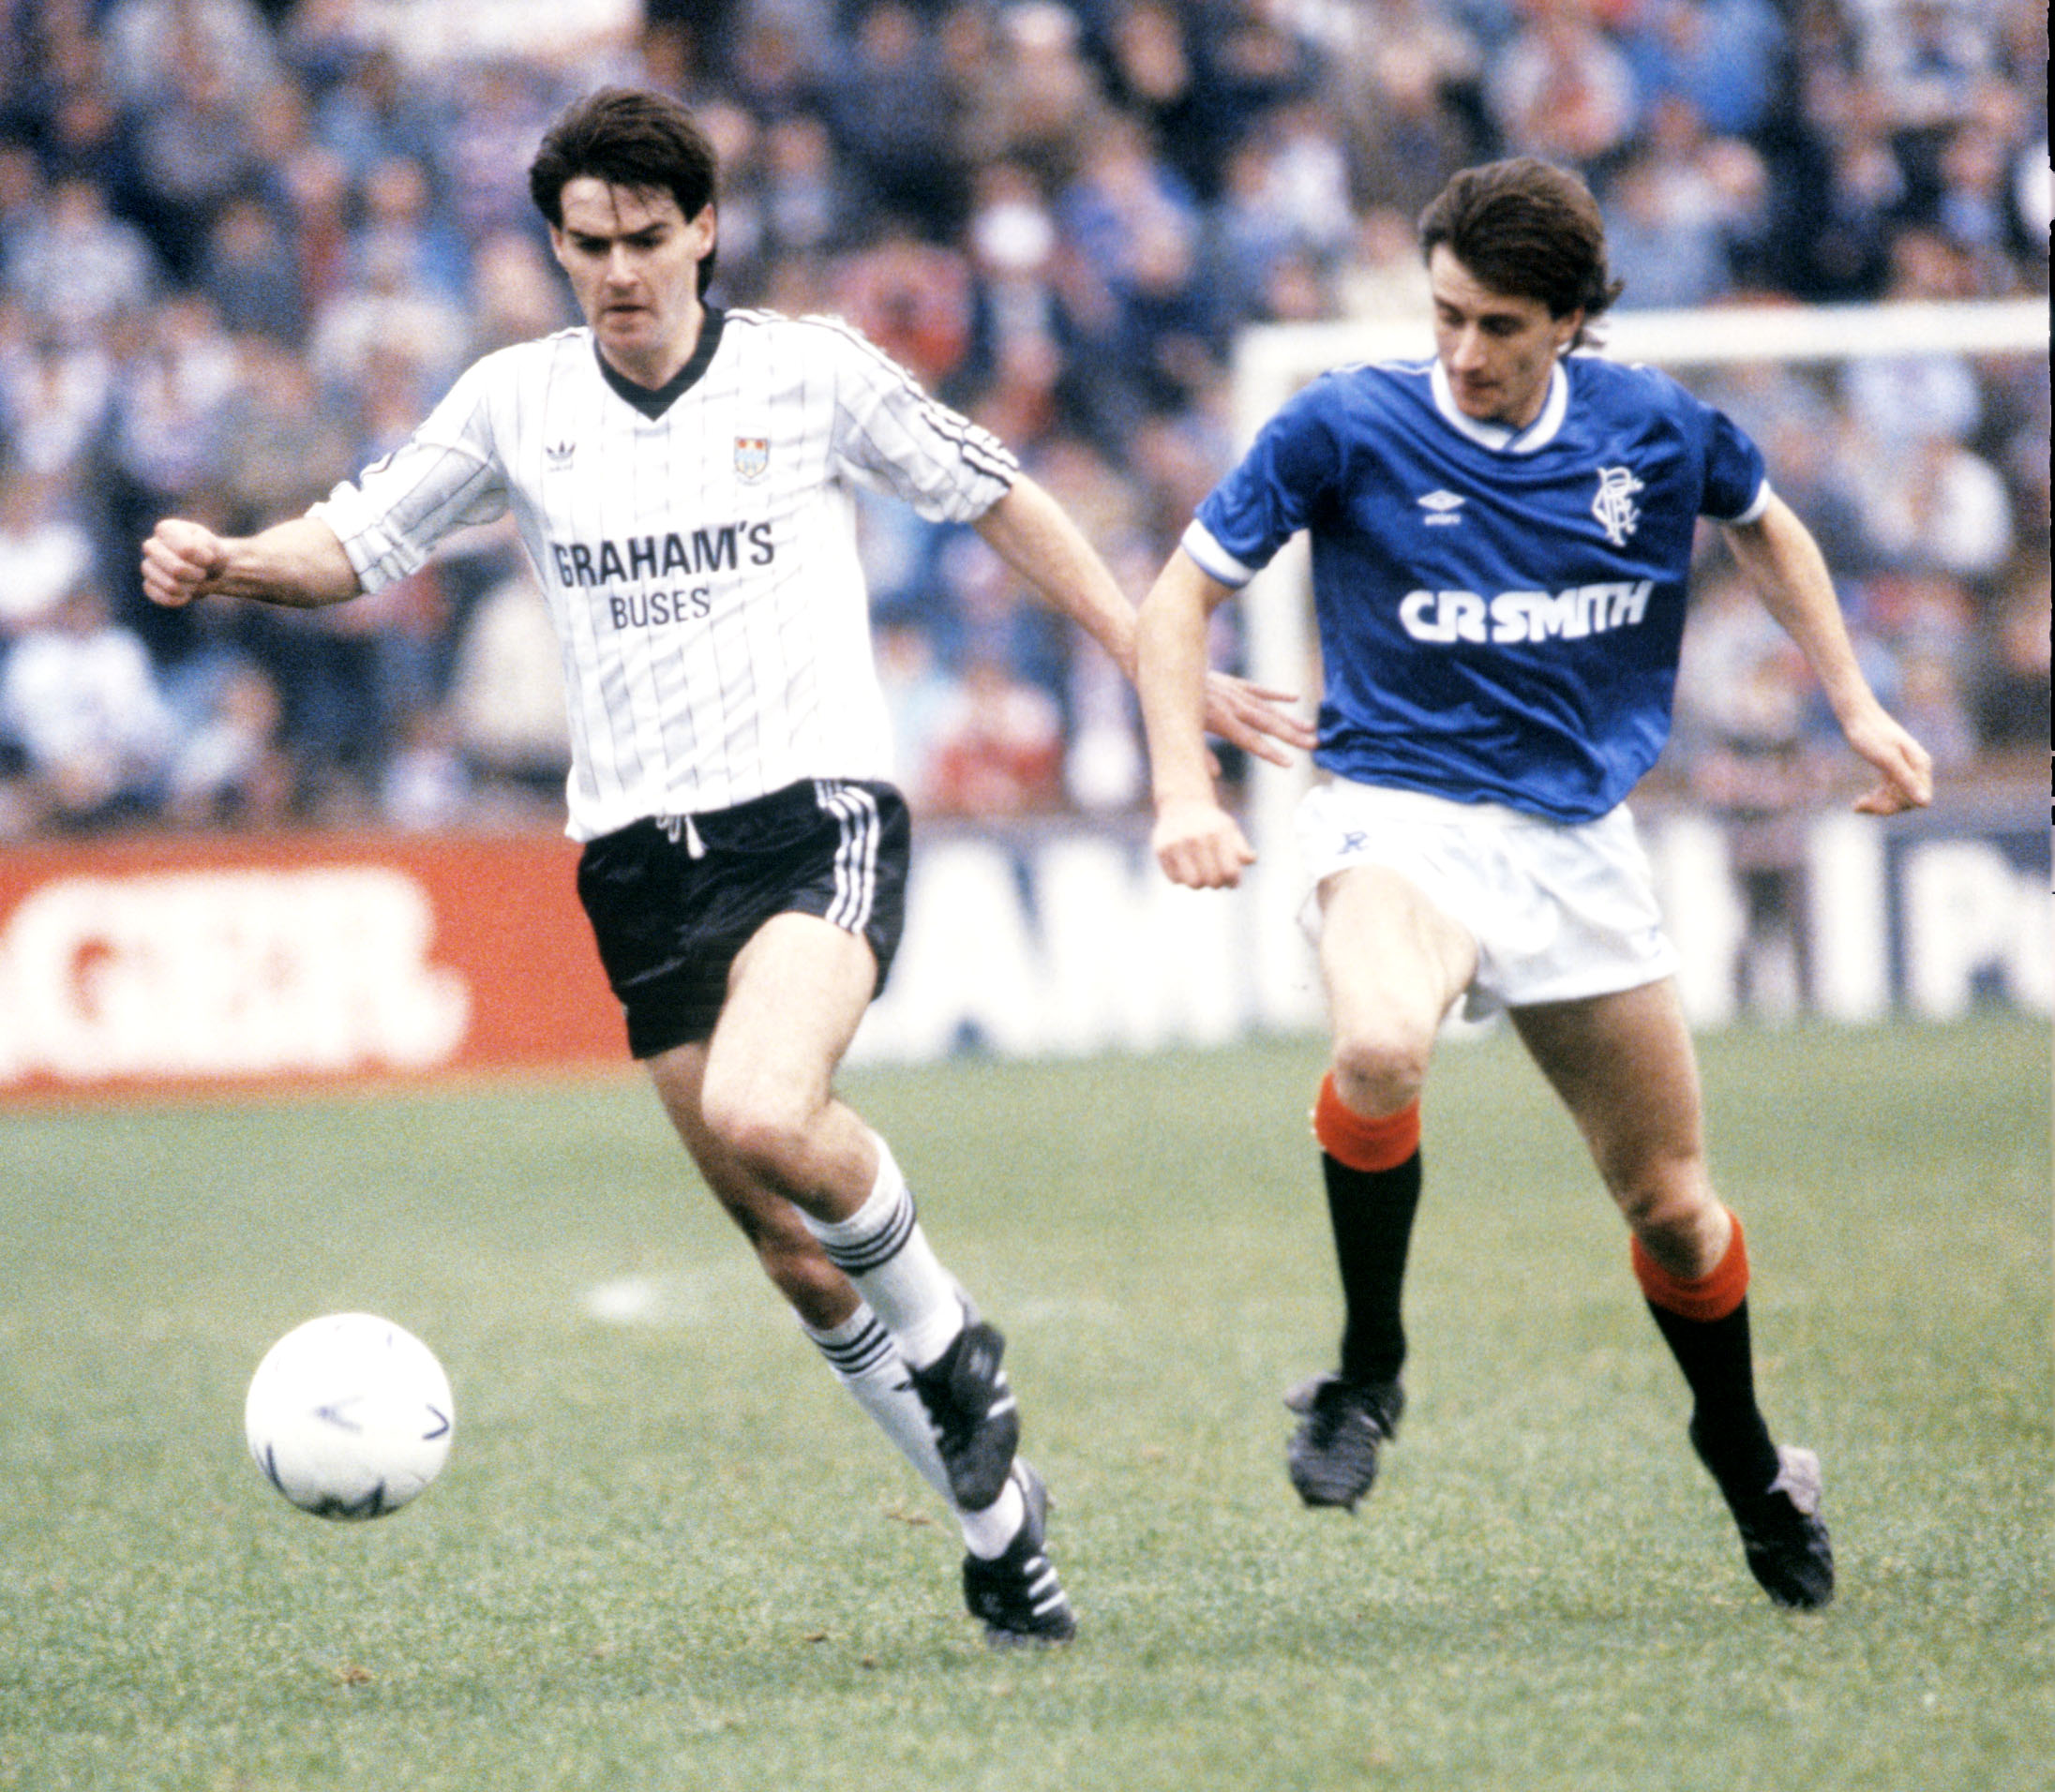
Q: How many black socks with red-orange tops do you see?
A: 2